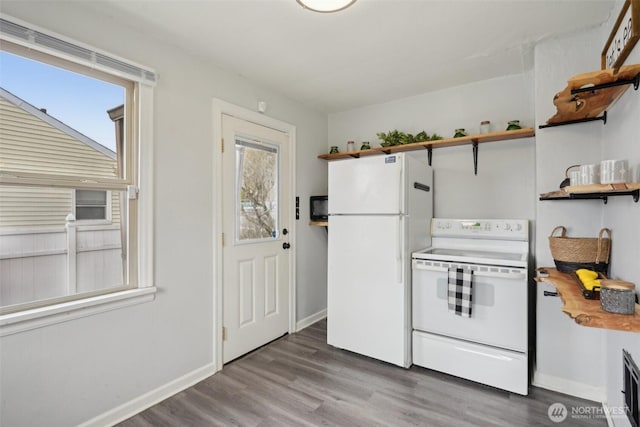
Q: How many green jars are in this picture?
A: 4